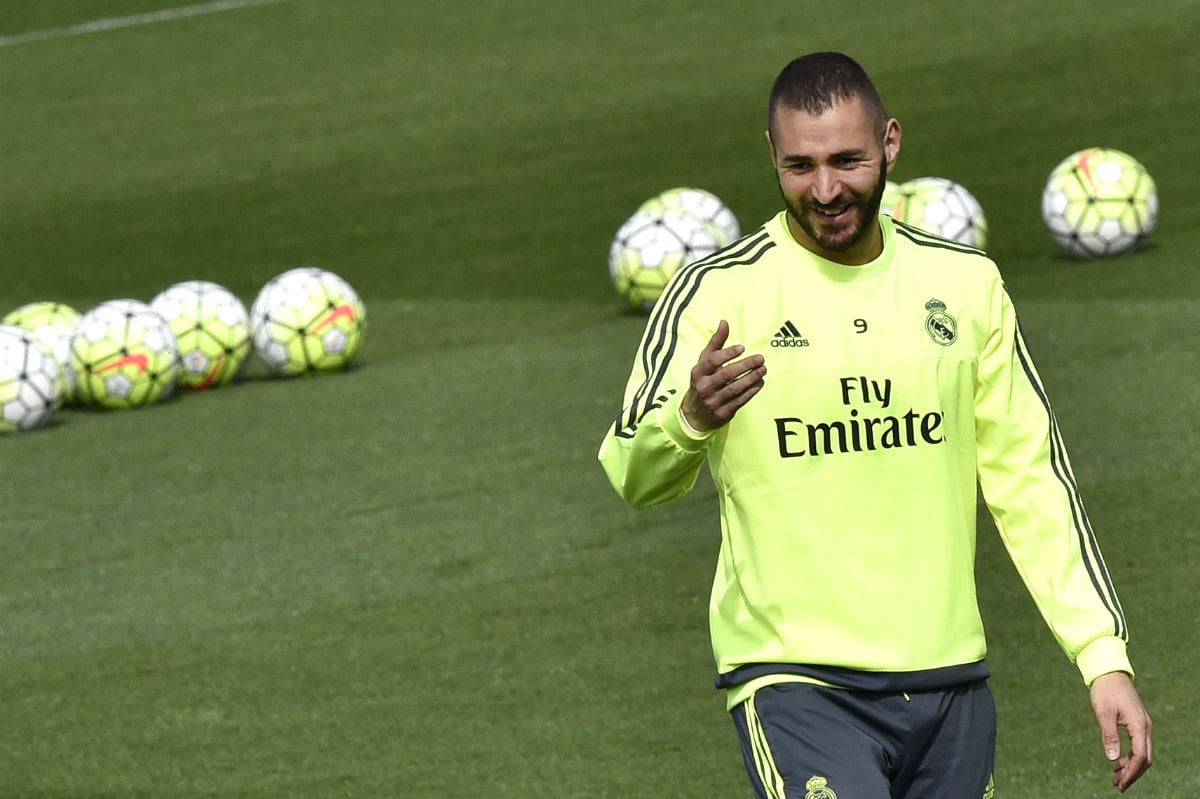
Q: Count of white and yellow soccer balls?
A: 10